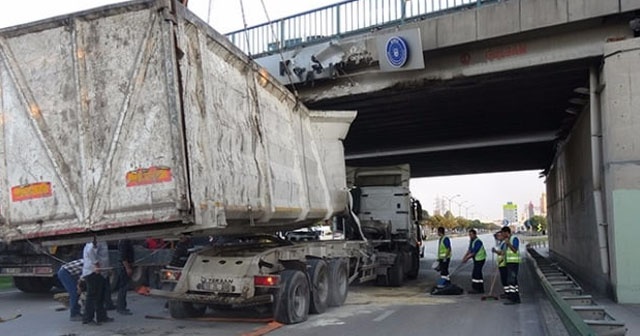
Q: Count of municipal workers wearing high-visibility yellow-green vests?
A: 4